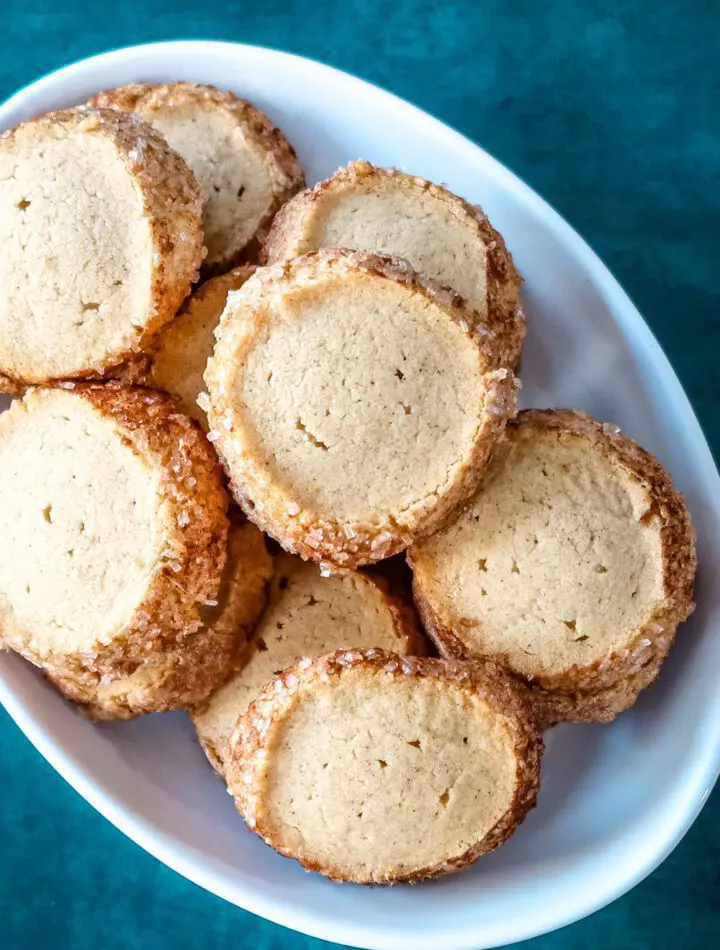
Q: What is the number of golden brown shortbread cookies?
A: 10